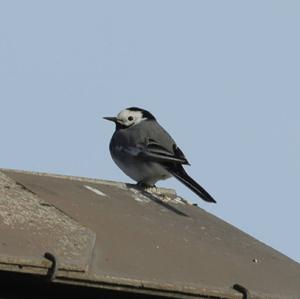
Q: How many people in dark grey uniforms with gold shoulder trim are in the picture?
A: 0